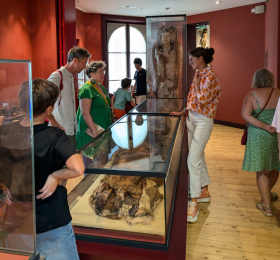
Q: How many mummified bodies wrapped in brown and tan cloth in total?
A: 1